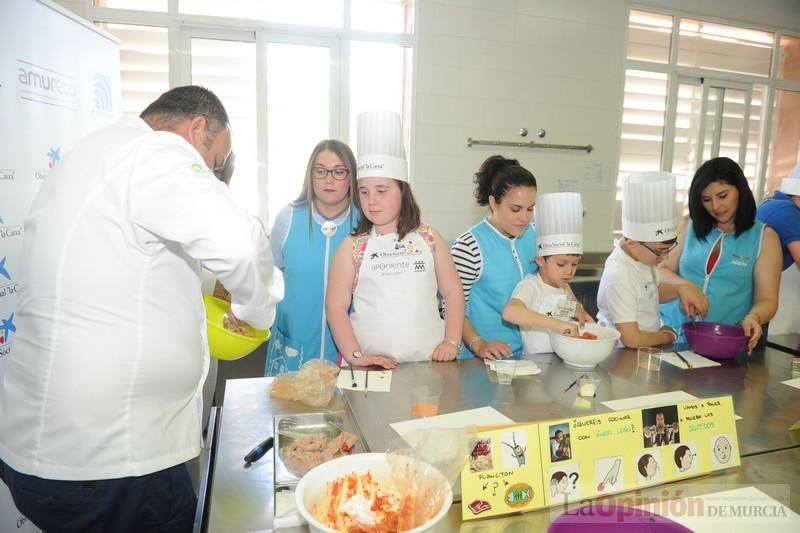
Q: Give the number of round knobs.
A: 2